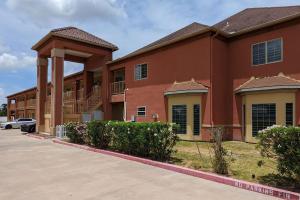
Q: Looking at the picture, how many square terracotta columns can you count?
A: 2